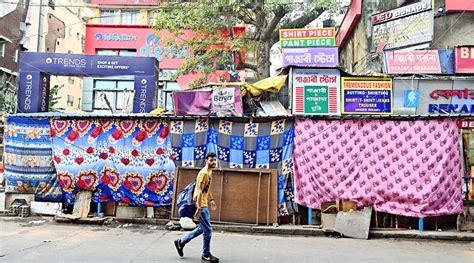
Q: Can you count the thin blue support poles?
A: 3